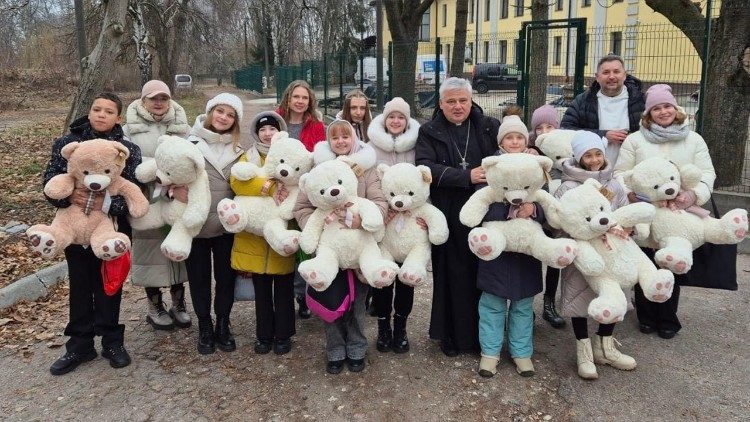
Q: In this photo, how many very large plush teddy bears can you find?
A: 9